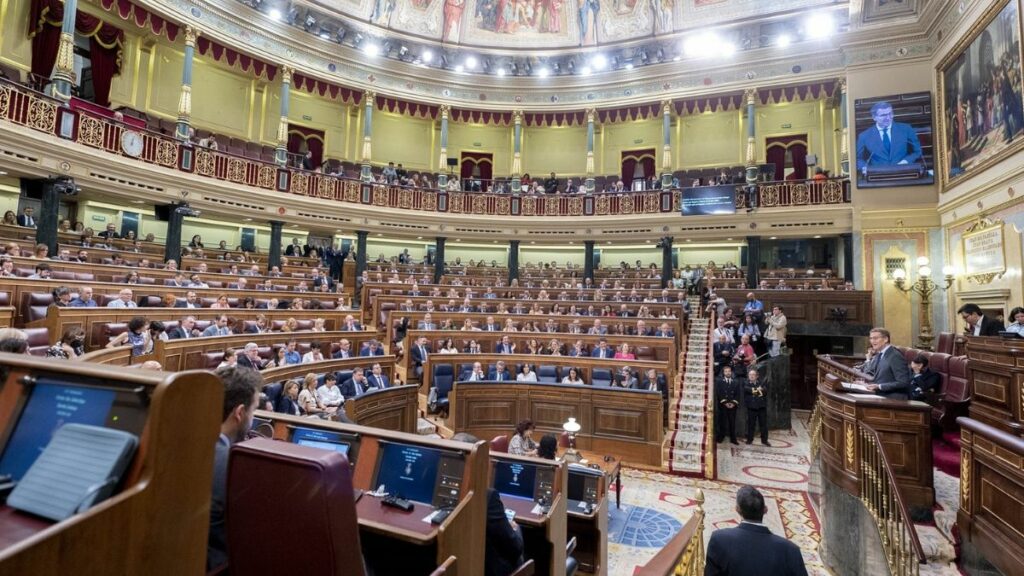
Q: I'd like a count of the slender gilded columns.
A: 10